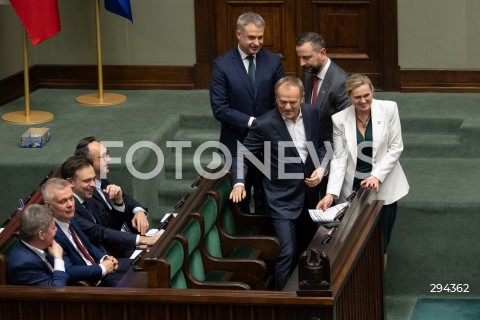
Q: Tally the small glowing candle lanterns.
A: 0